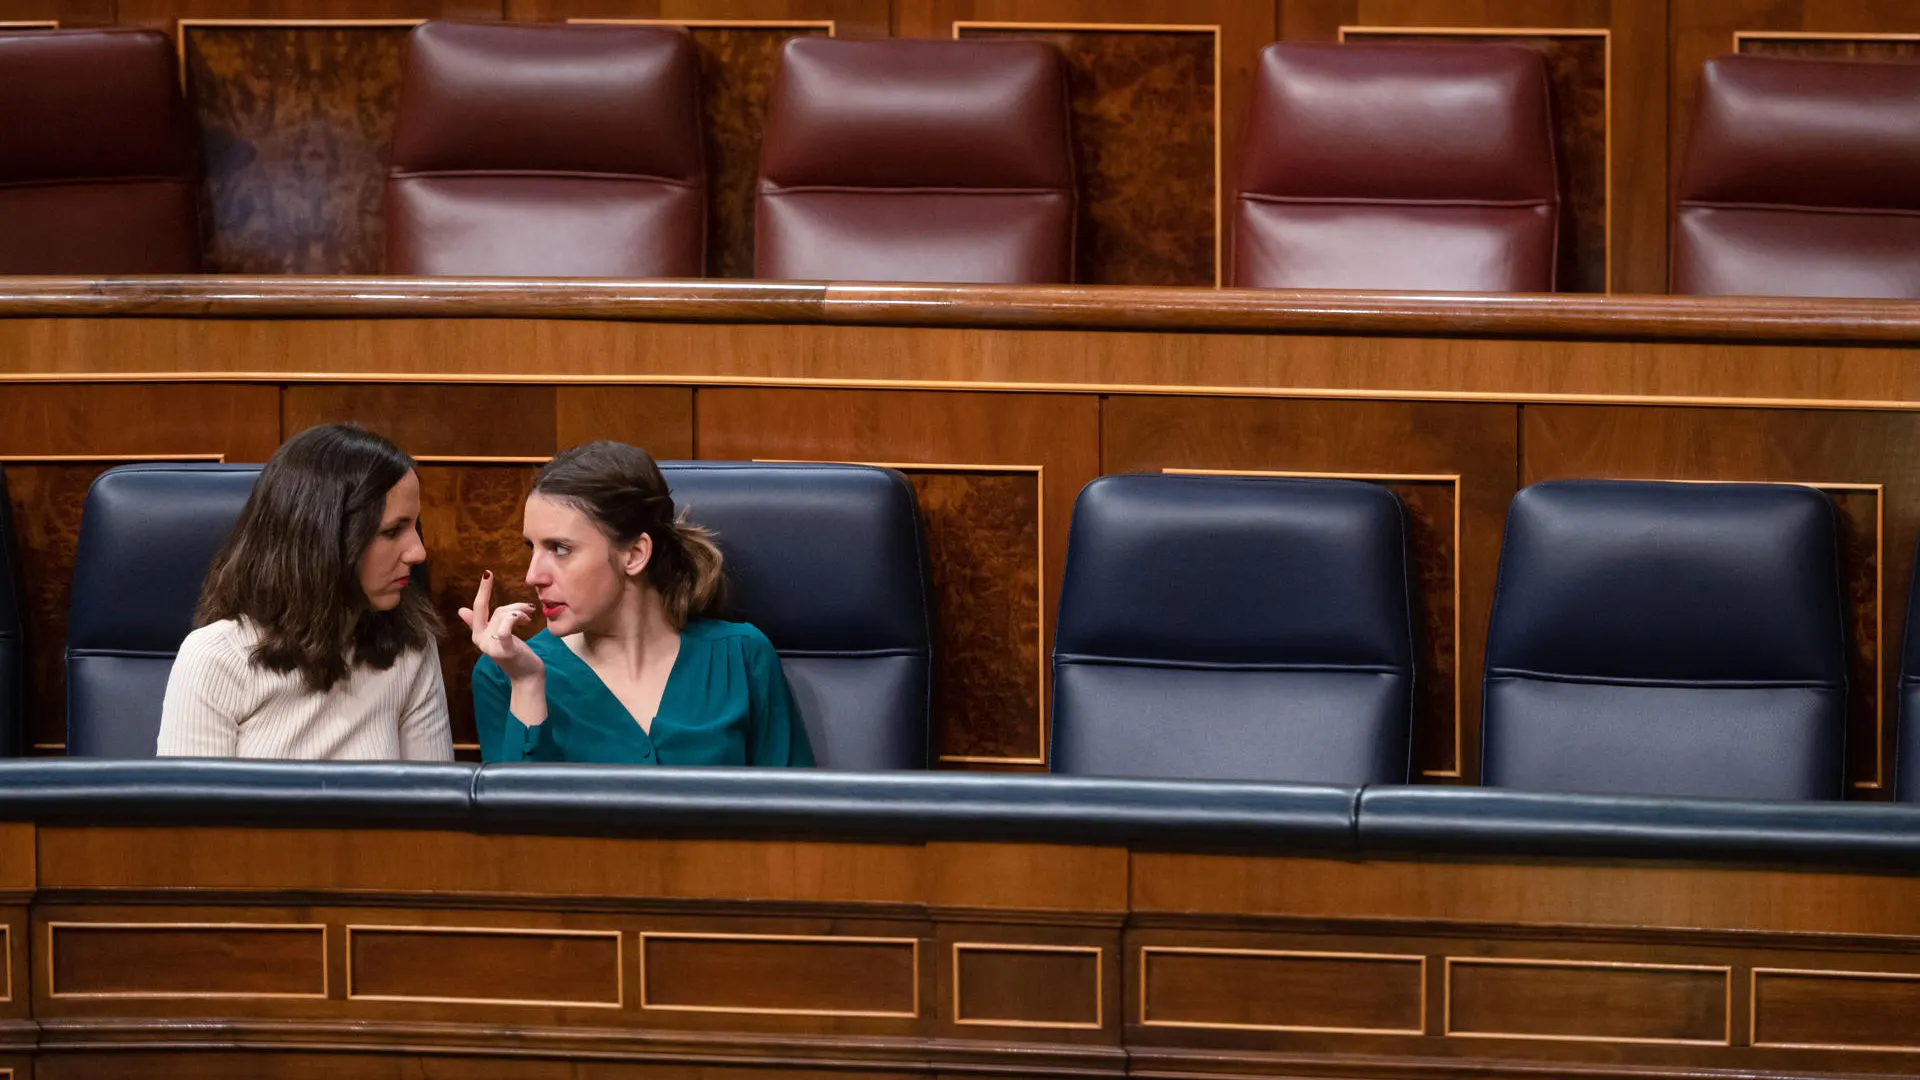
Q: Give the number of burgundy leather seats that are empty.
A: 5